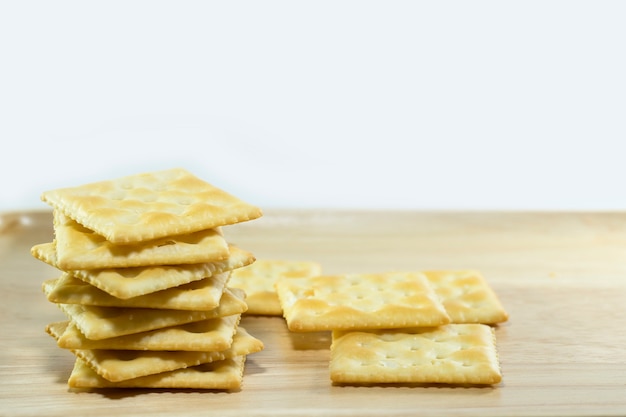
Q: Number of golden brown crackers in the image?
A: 12